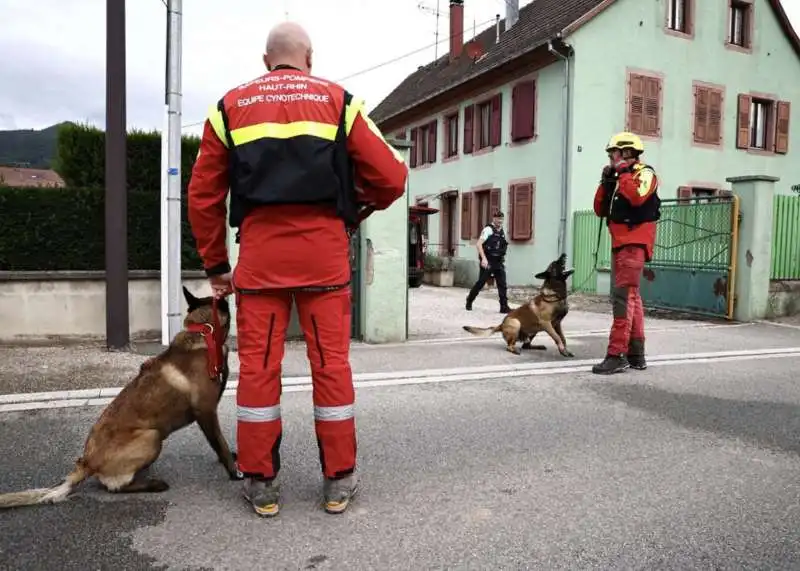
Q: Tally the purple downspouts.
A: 0